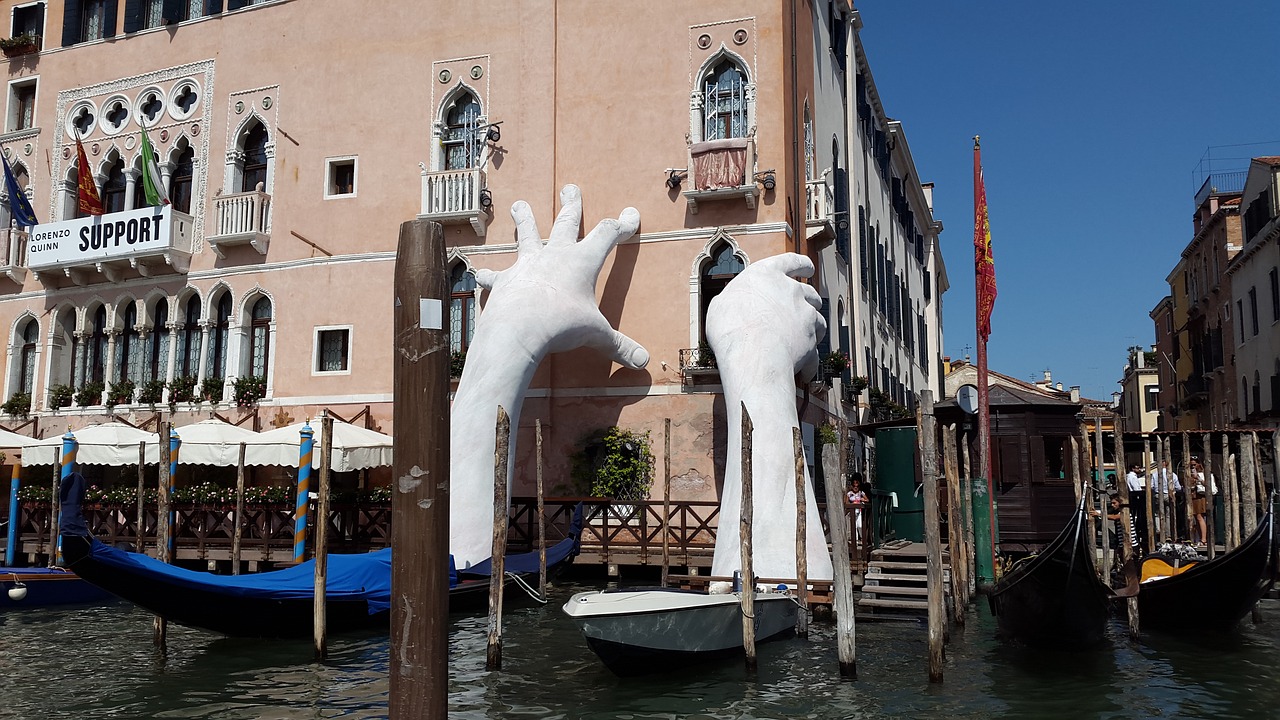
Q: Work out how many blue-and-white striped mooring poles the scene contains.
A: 0